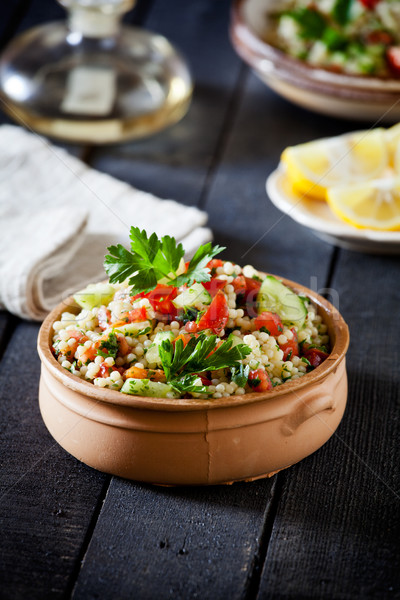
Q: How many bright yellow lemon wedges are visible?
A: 3